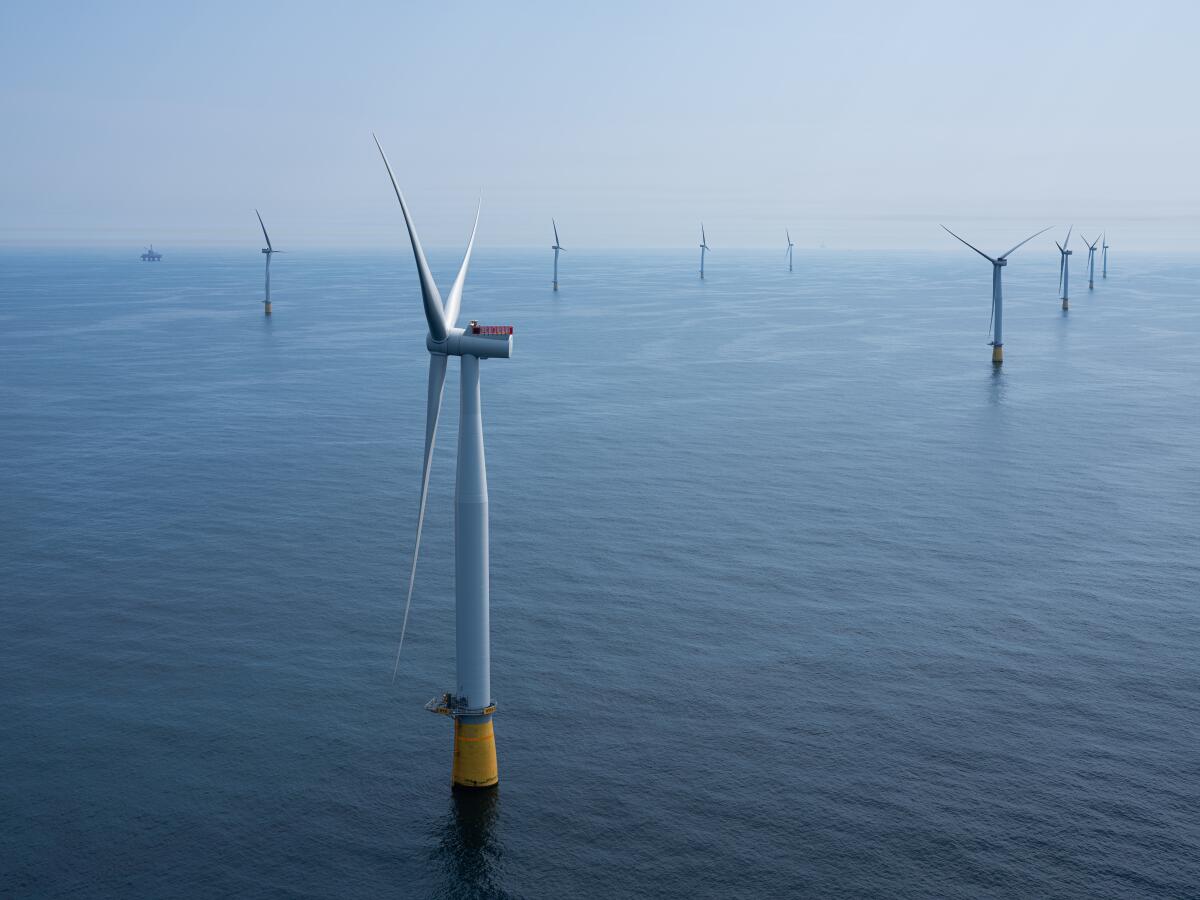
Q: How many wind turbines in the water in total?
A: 9